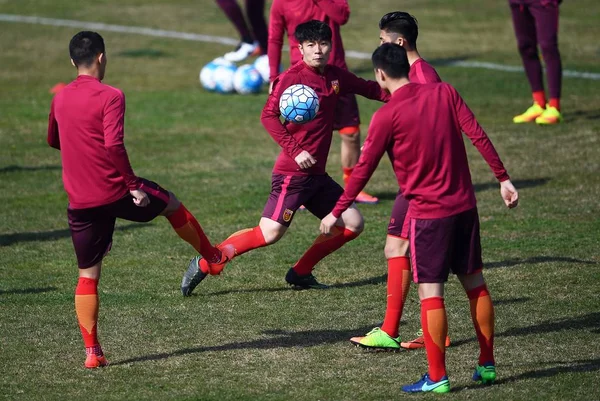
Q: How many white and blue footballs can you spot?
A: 6